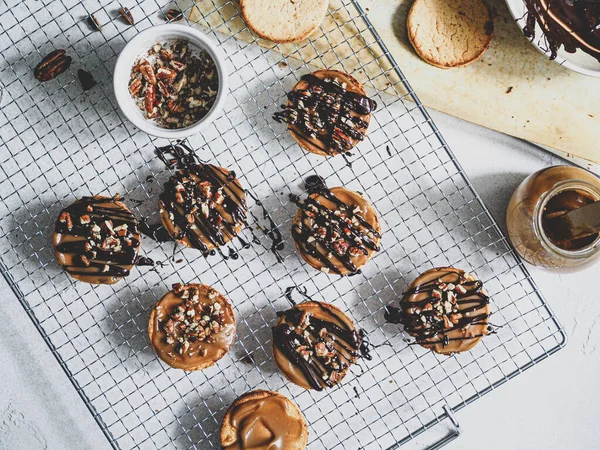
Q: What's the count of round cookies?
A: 10